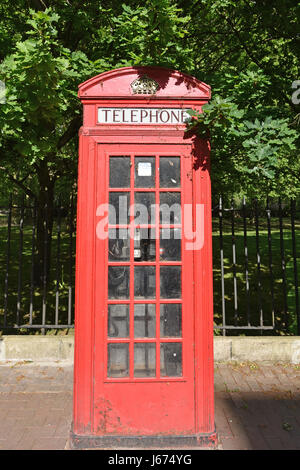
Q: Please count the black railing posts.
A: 13